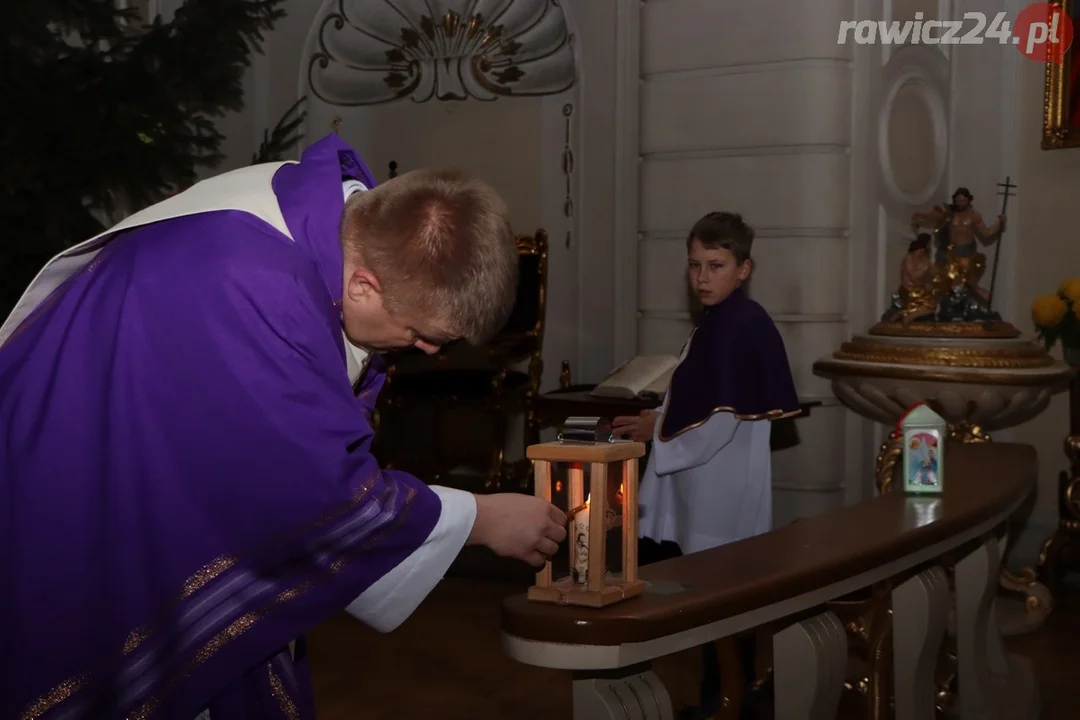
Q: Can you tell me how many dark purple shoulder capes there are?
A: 1